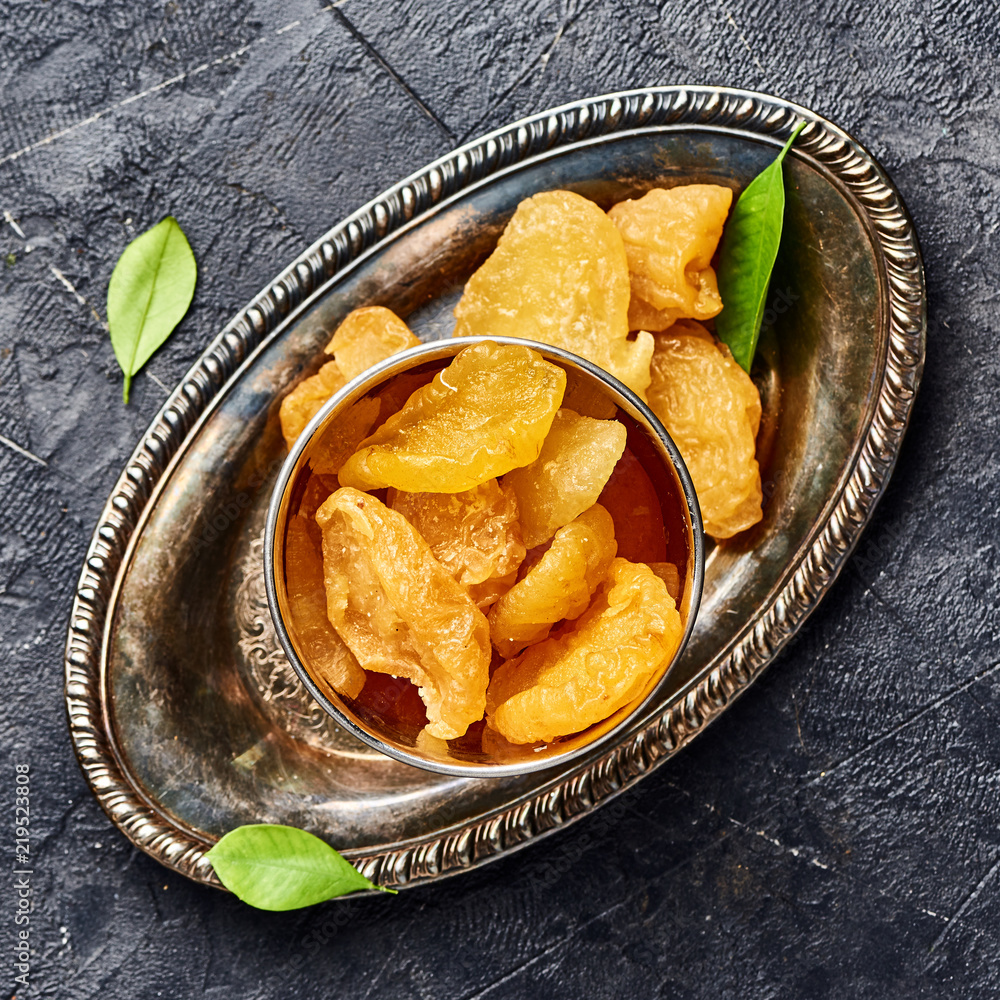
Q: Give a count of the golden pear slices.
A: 11